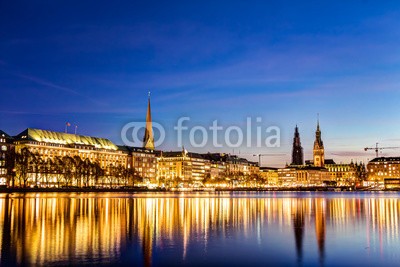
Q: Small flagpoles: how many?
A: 2